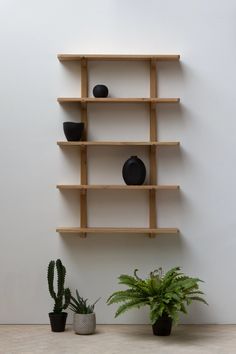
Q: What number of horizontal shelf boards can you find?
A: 5